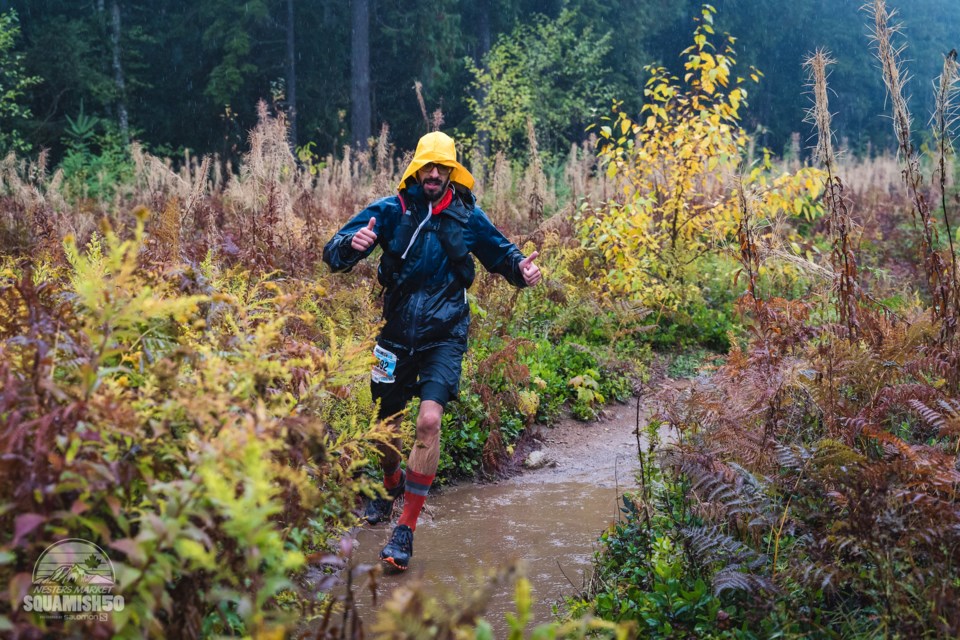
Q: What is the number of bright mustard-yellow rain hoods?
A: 1